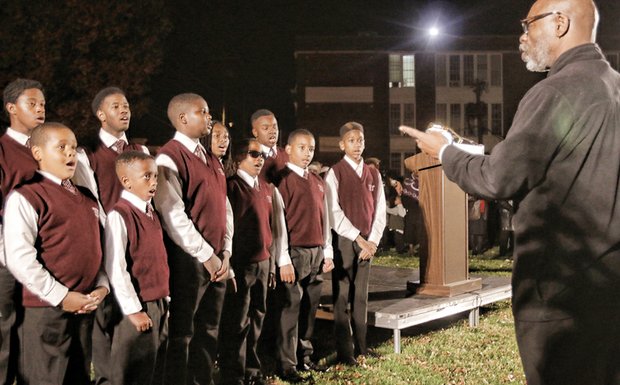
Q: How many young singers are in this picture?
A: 10